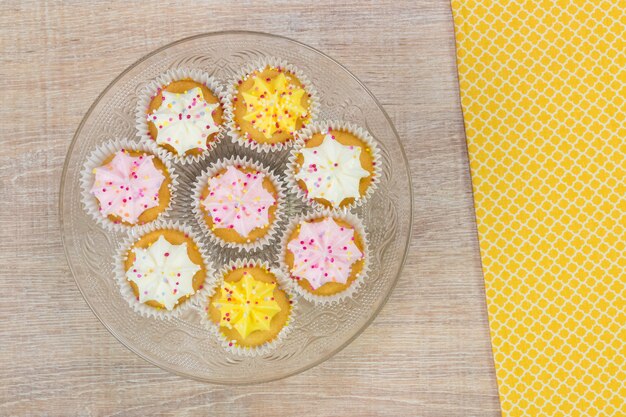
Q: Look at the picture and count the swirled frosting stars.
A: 8